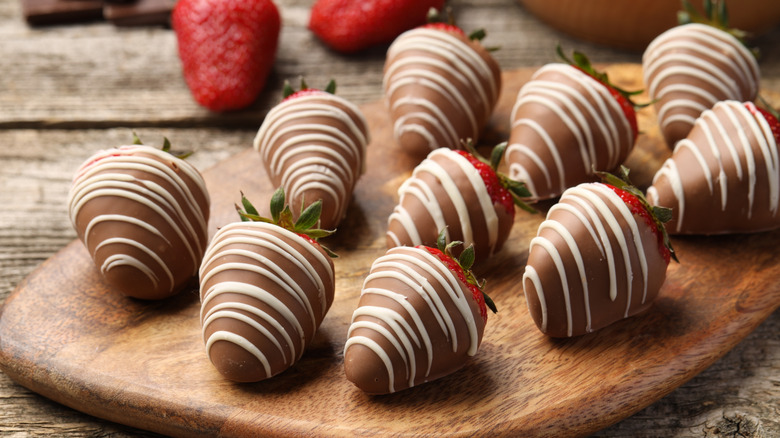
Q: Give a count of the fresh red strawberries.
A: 2